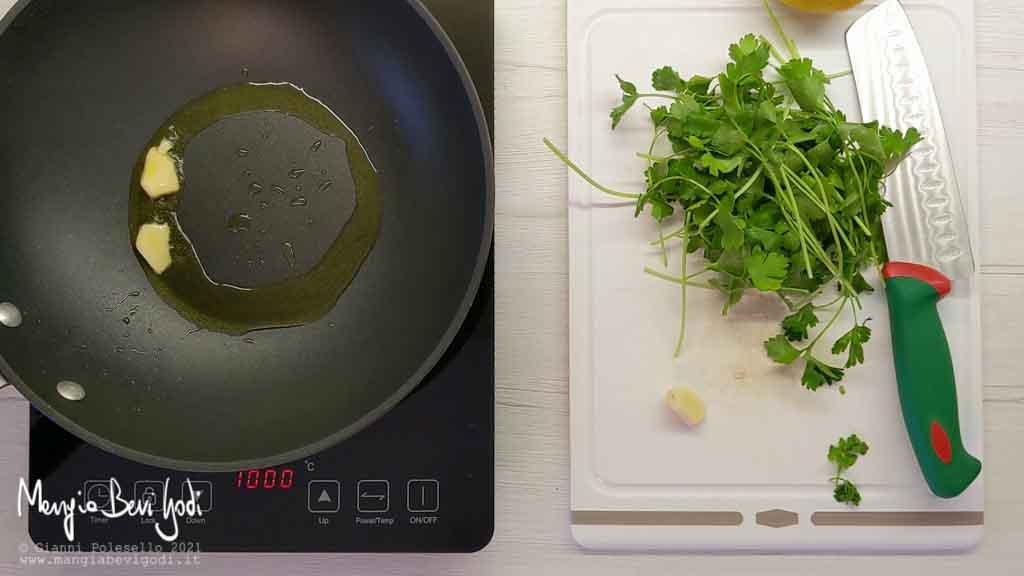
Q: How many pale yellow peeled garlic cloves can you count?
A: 3